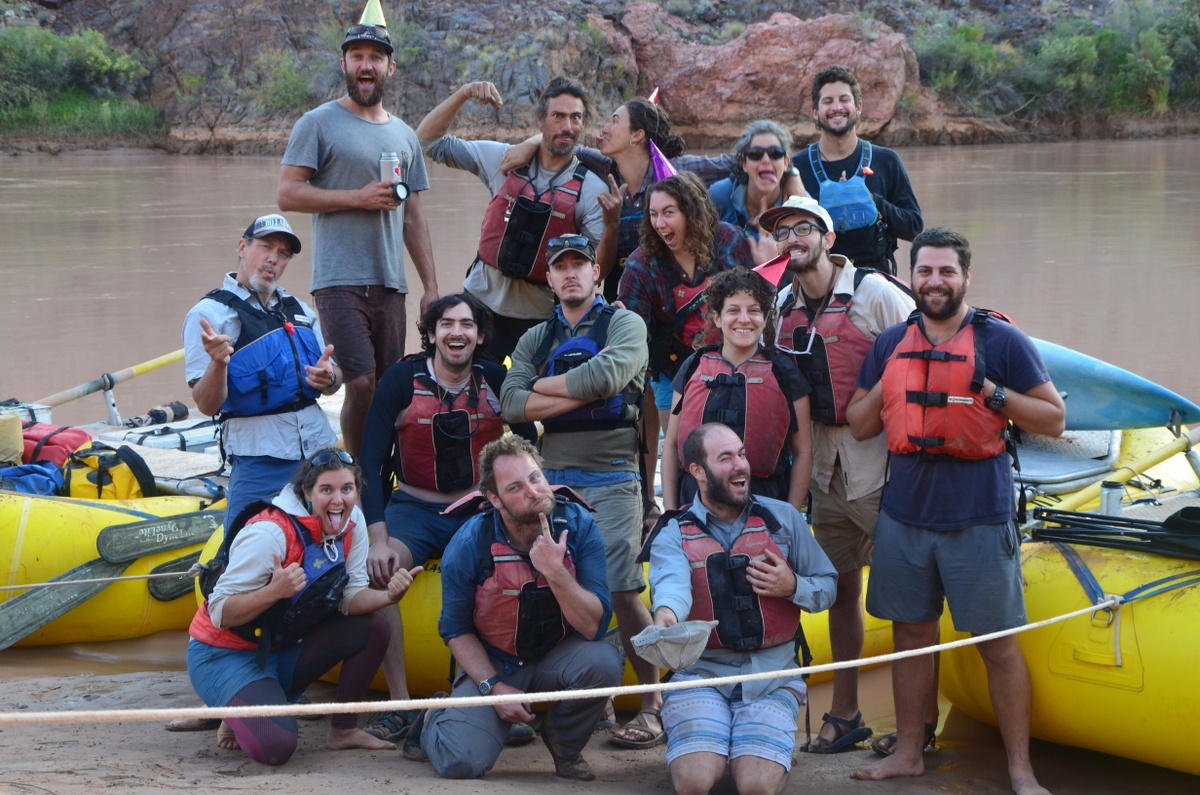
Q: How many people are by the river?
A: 15